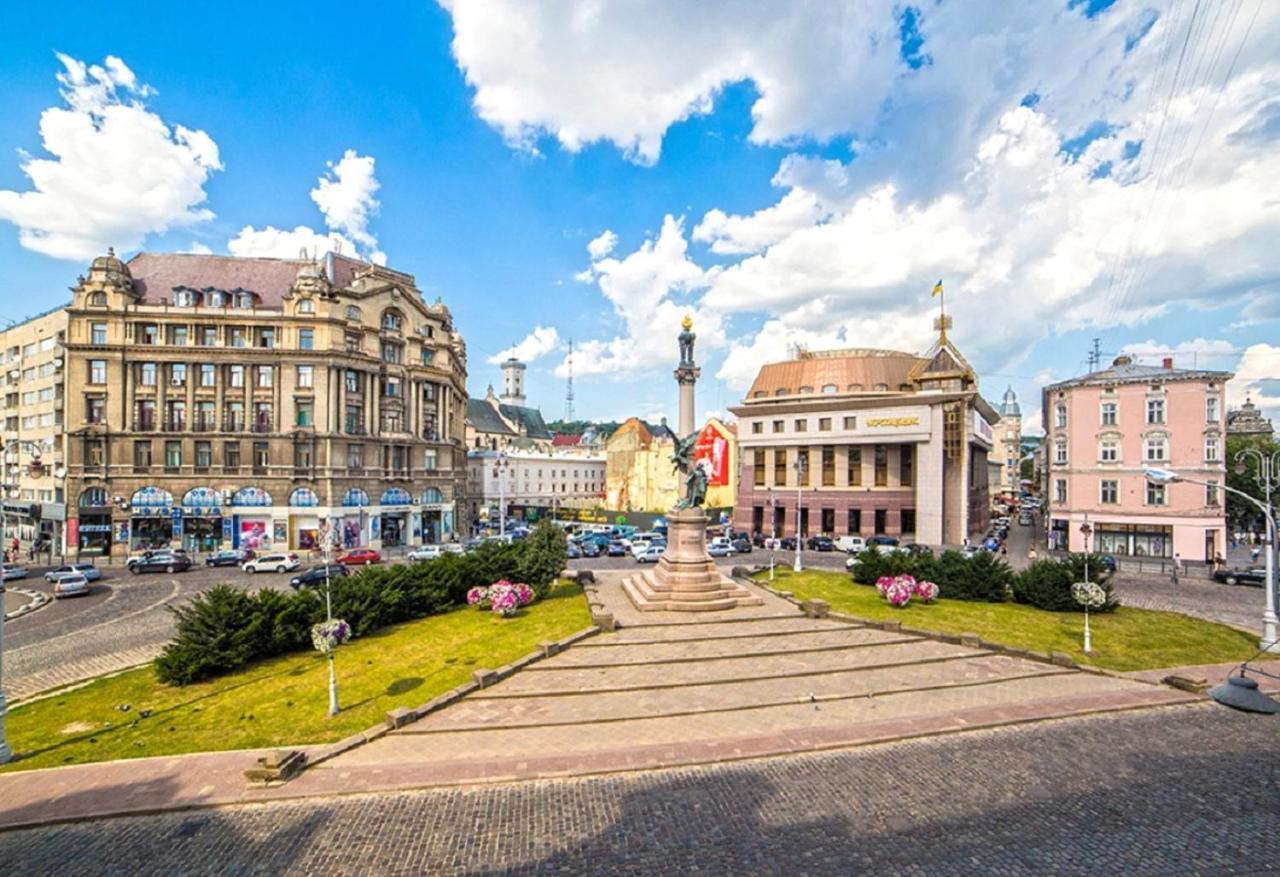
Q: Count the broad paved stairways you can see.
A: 1